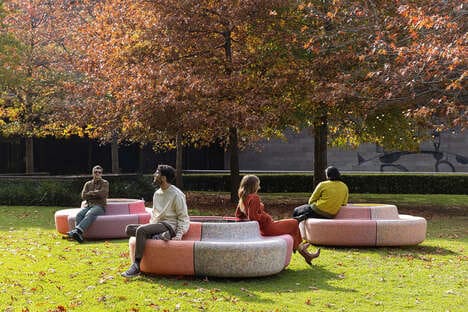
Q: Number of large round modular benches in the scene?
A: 3